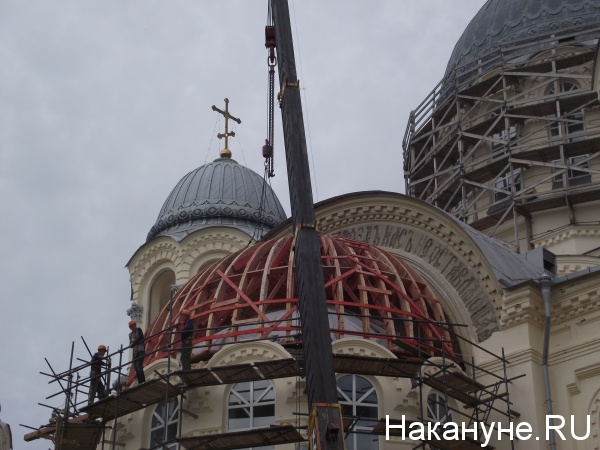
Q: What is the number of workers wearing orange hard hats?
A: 3